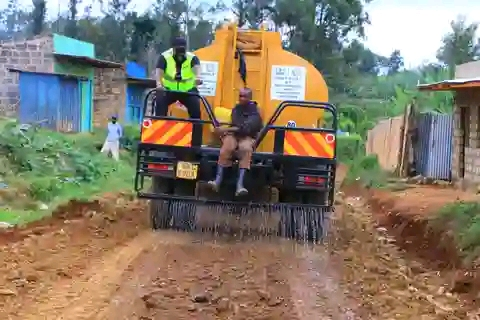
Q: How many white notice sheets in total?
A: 2